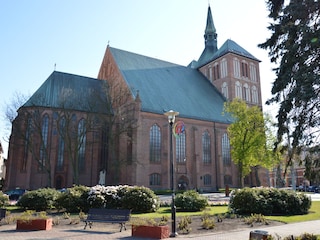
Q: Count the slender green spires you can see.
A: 1